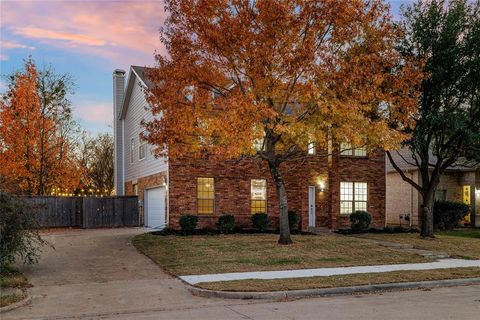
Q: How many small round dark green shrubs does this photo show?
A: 5